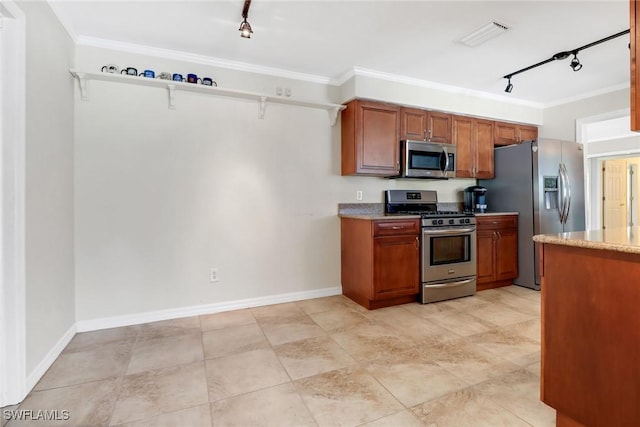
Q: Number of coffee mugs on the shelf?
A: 7